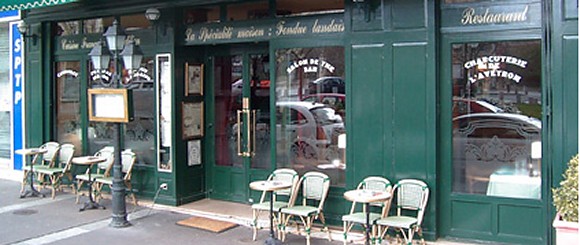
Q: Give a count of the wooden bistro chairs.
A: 8